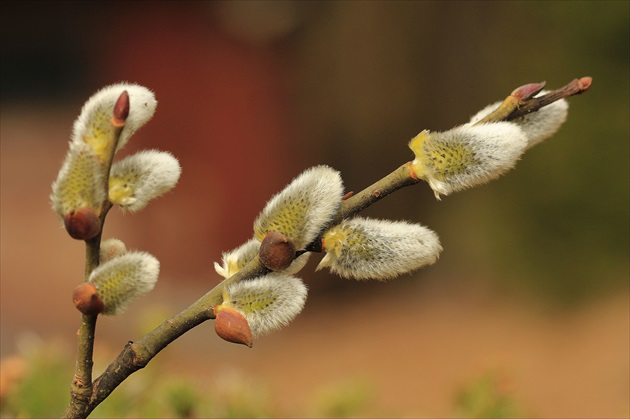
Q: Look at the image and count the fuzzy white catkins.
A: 11